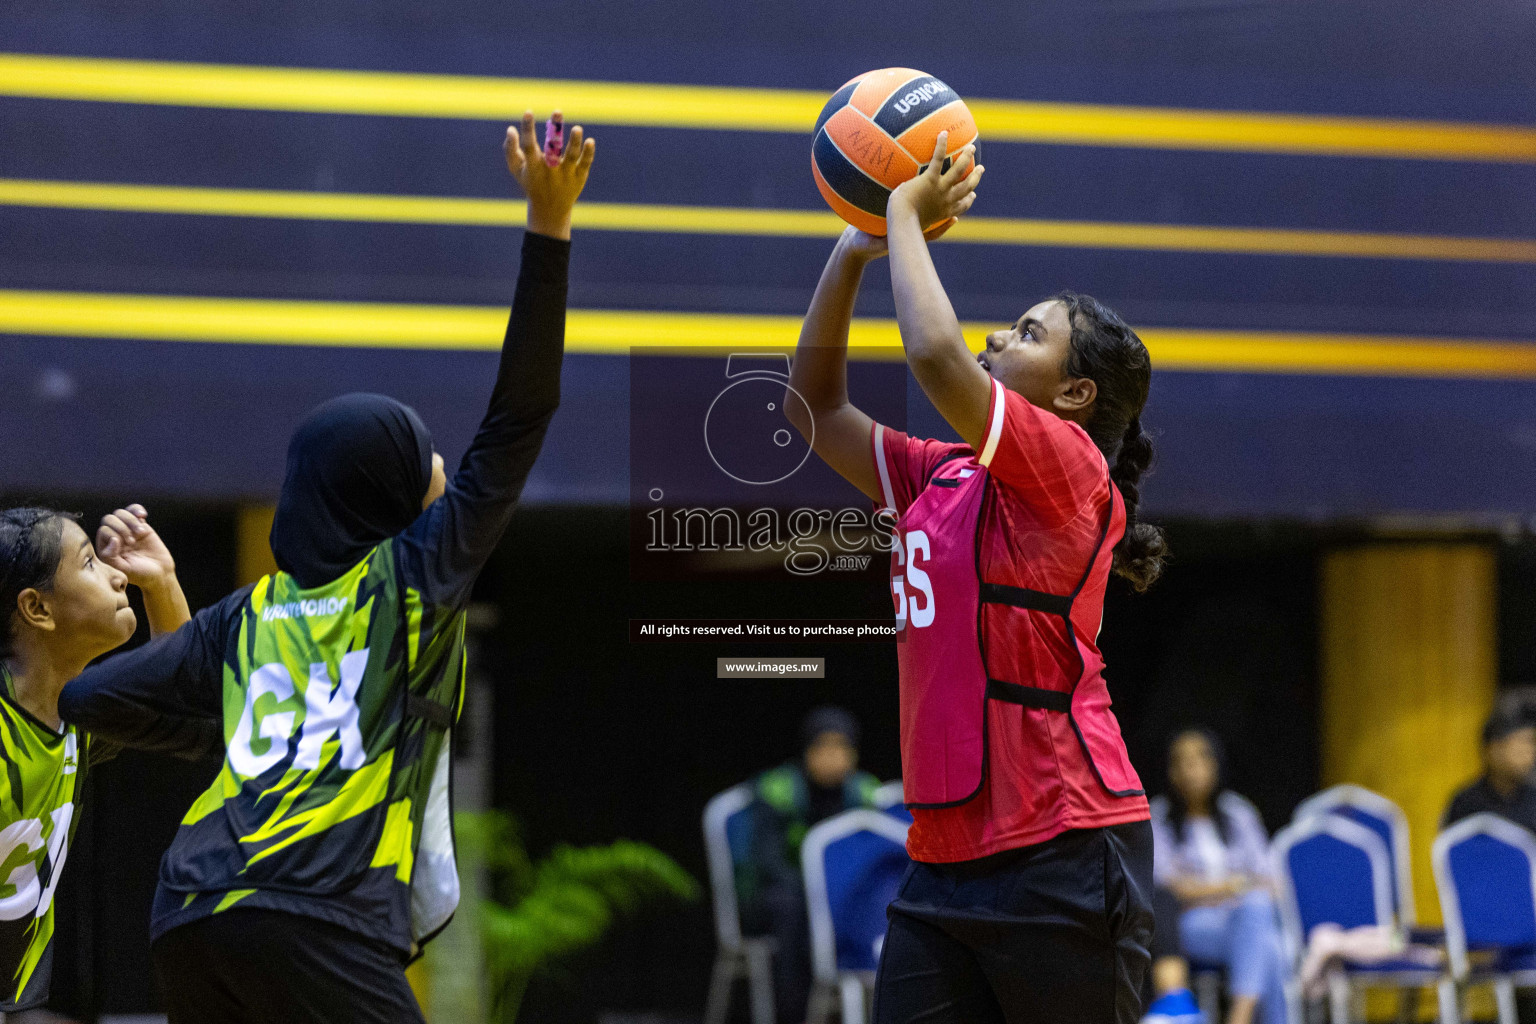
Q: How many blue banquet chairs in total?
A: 6